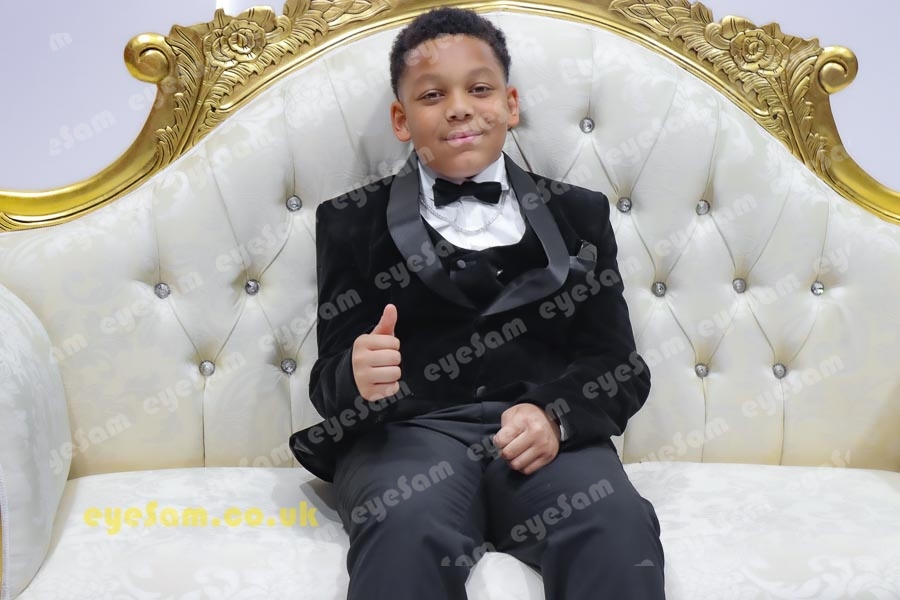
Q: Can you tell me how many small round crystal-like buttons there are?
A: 13